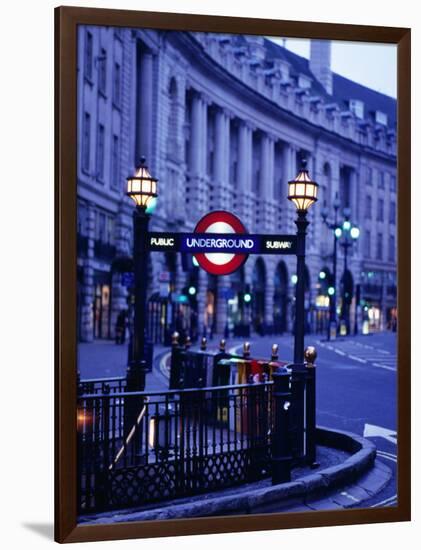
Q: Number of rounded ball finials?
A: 7